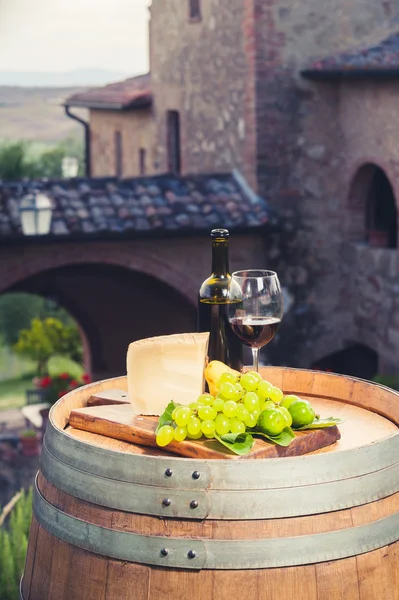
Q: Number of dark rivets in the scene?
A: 6